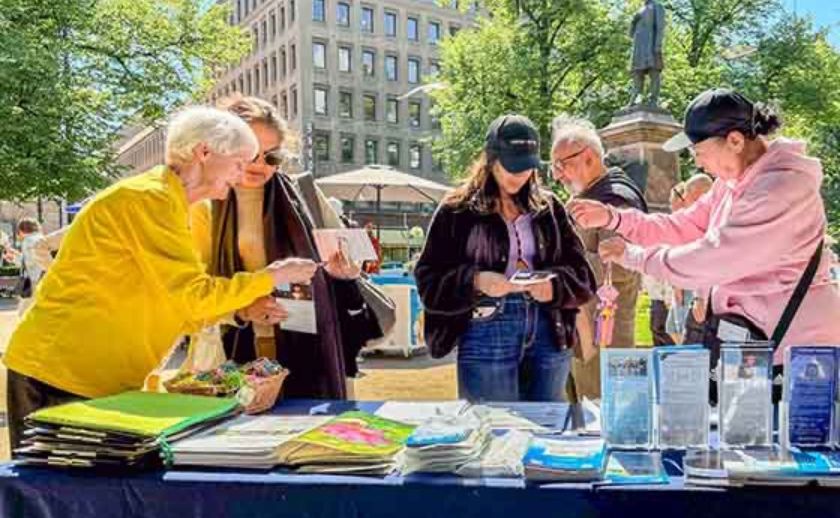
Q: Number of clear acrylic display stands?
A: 4